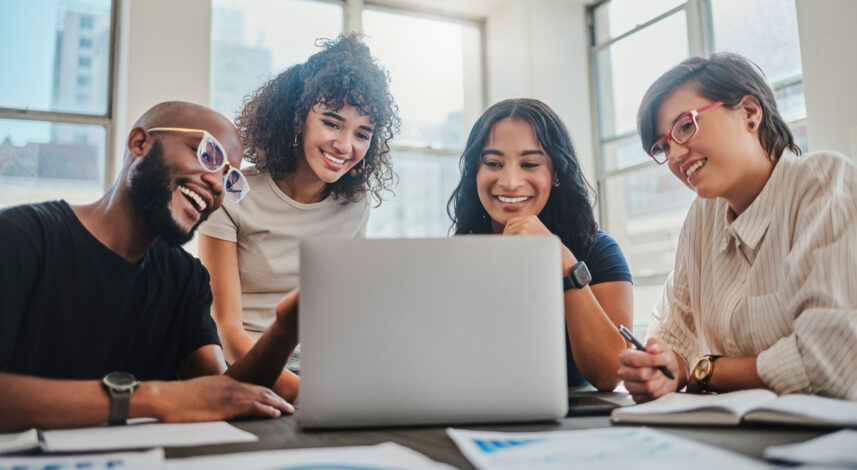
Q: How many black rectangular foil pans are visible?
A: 0